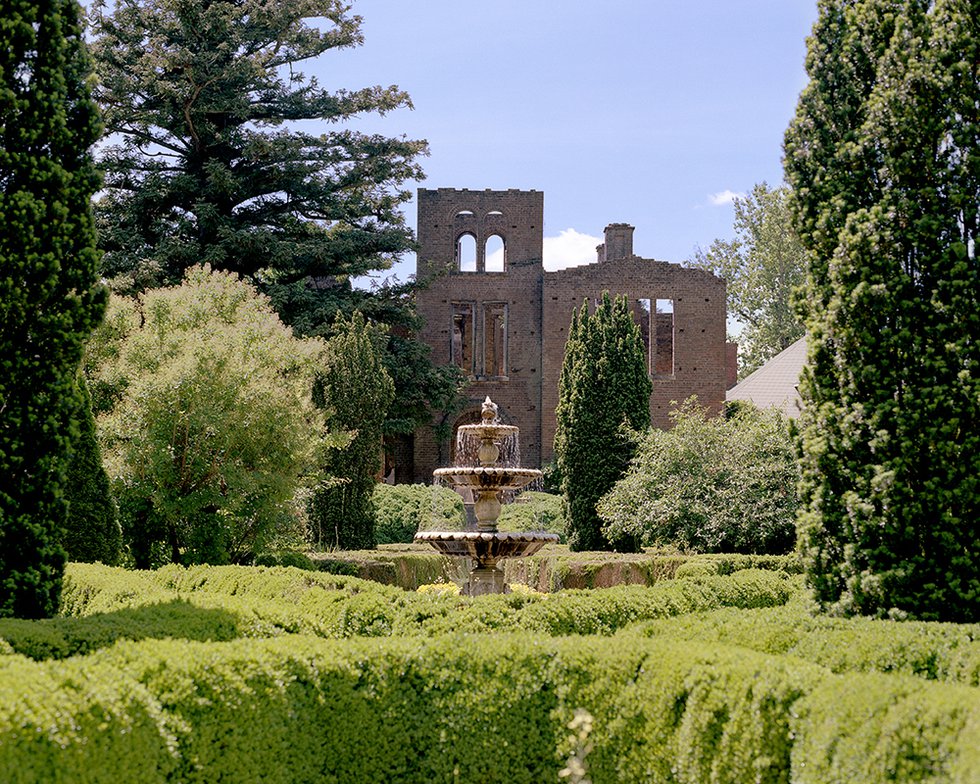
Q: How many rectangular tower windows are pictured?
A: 2